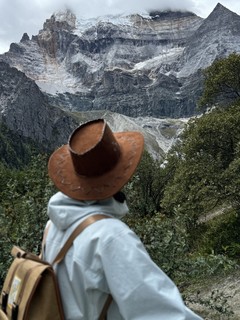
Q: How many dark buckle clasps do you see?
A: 2